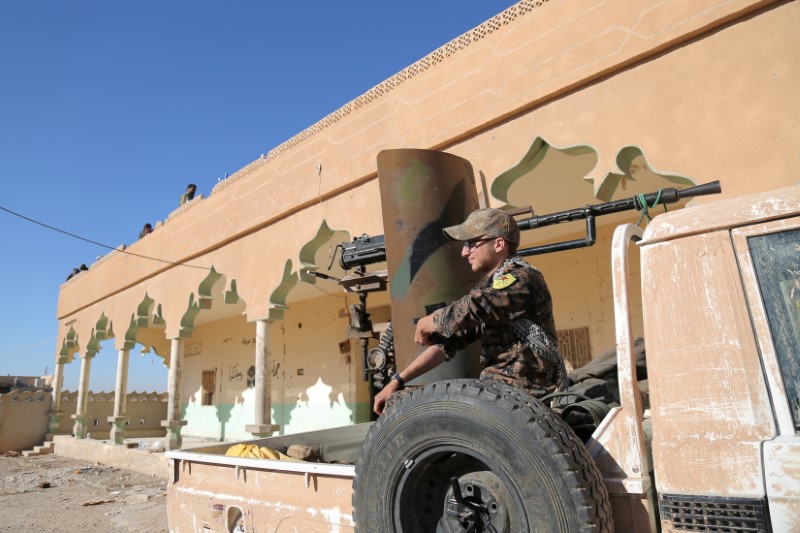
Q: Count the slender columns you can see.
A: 5